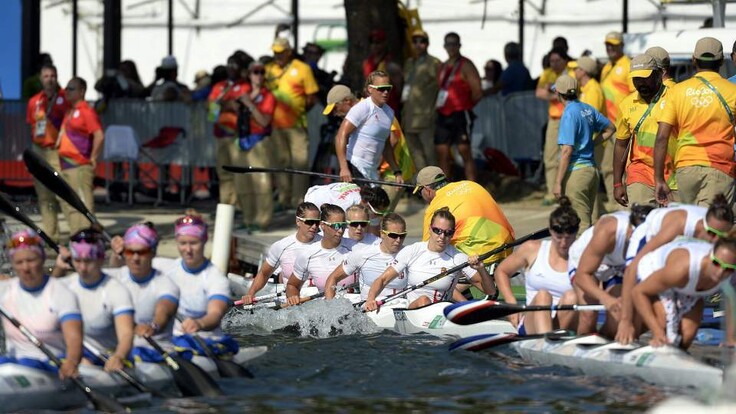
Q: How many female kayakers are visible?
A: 15